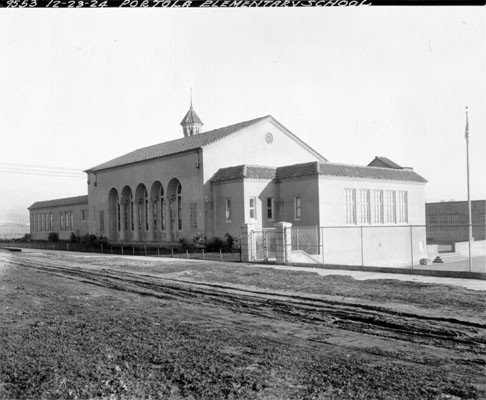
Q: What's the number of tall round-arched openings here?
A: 5